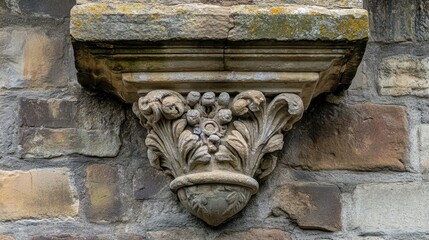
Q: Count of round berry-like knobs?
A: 5